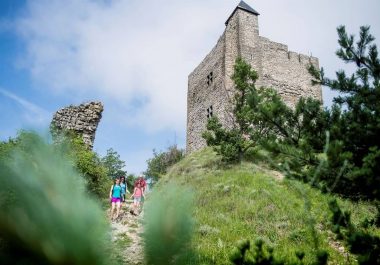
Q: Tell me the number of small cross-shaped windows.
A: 2